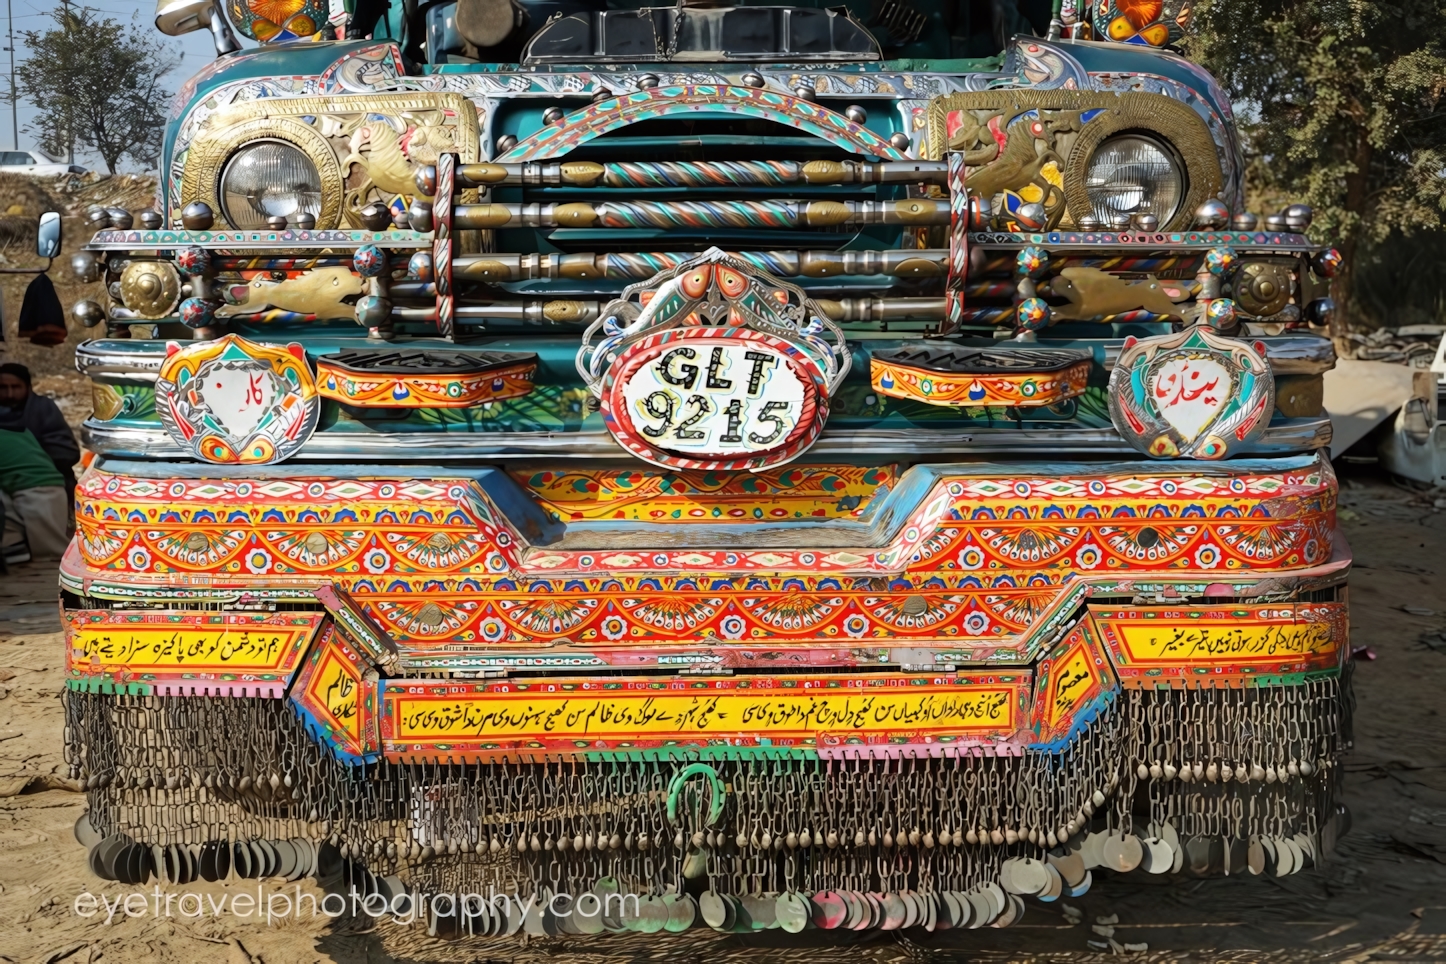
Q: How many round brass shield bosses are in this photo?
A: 2